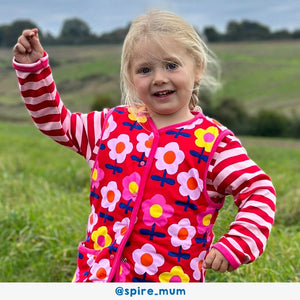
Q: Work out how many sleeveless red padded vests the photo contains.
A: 1